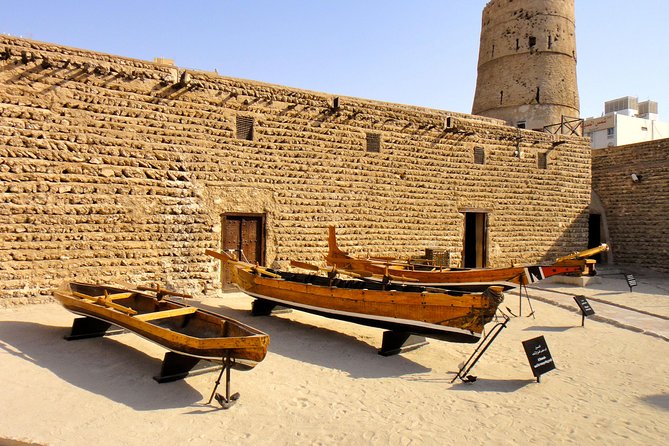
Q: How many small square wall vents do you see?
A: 4